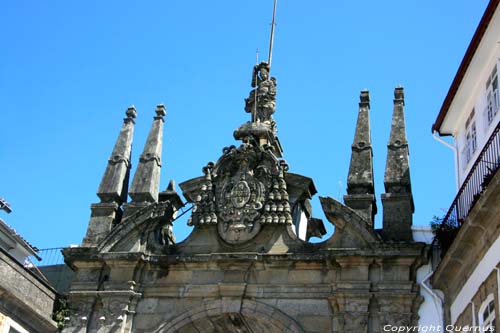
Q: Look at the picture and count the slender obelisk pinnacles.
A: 4